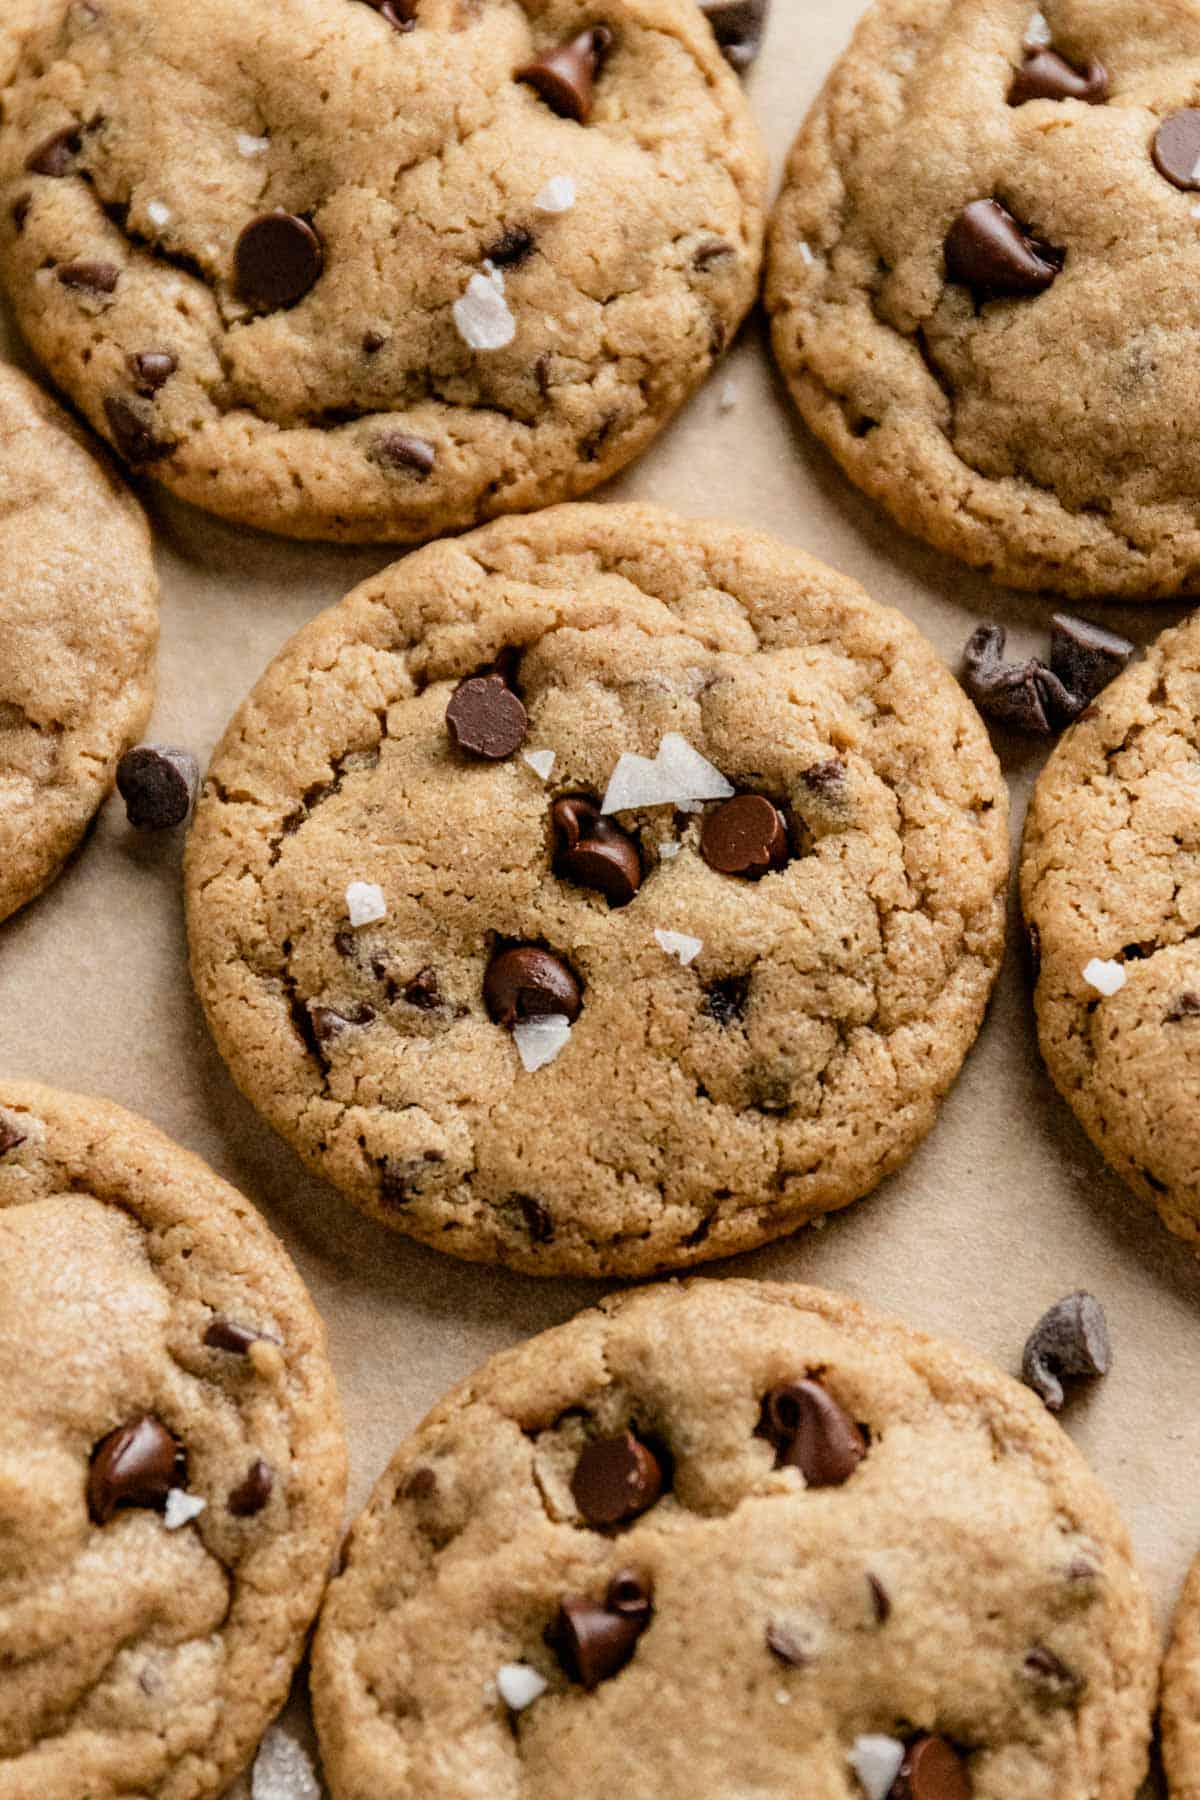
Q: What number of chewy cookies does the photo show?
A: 8